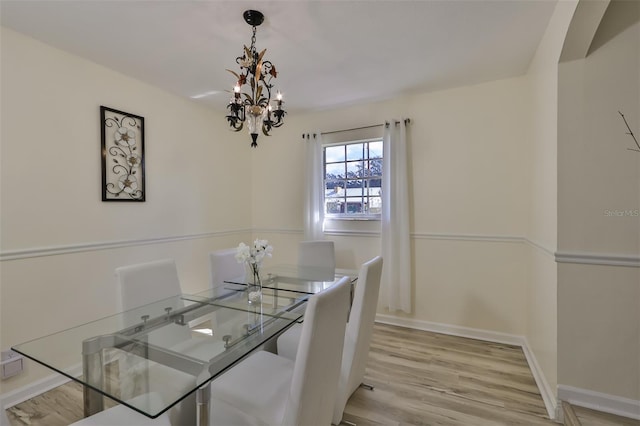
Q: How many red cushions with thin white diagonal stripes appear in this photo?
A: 0